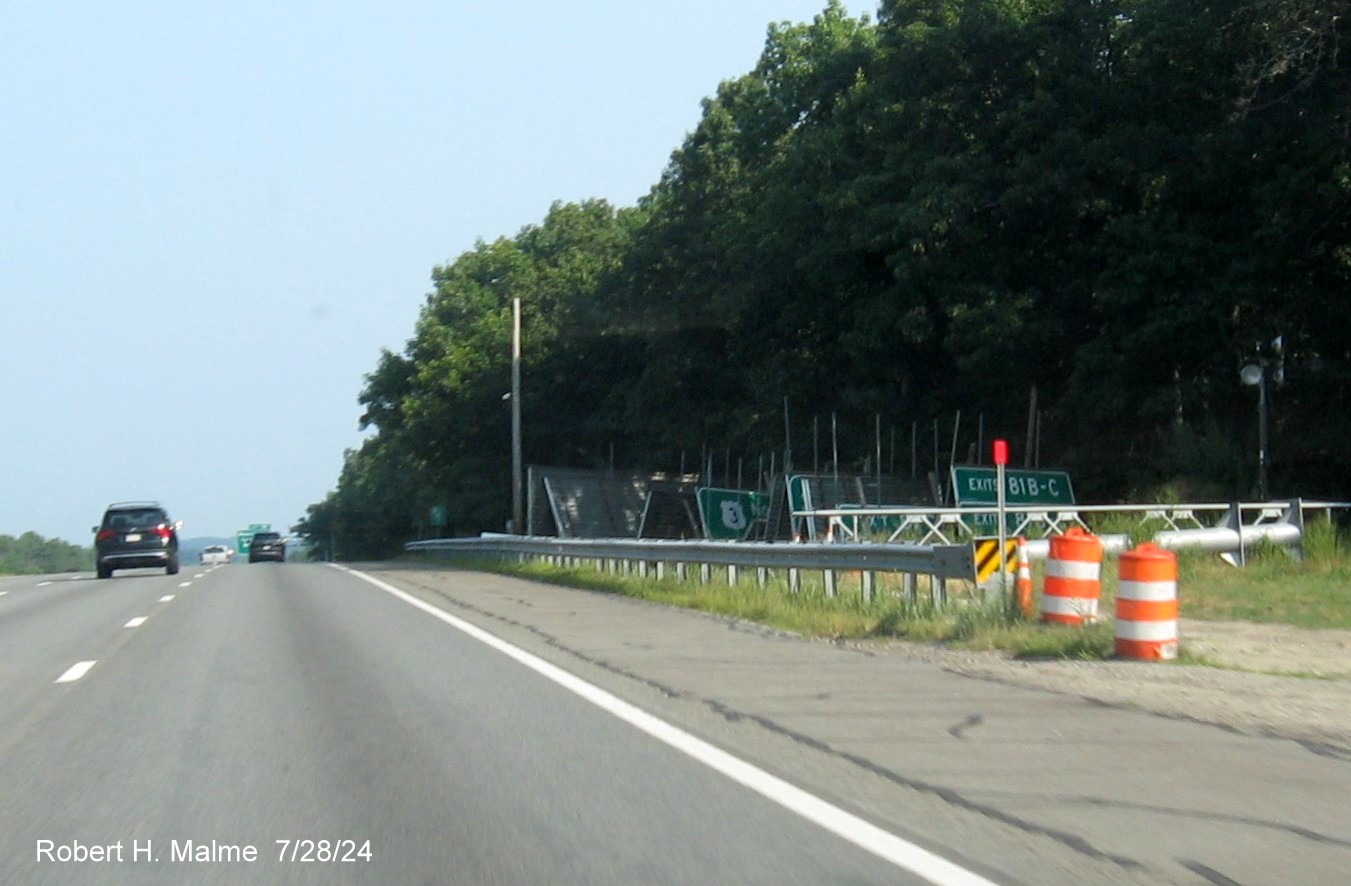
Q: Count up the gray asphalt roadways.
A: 1